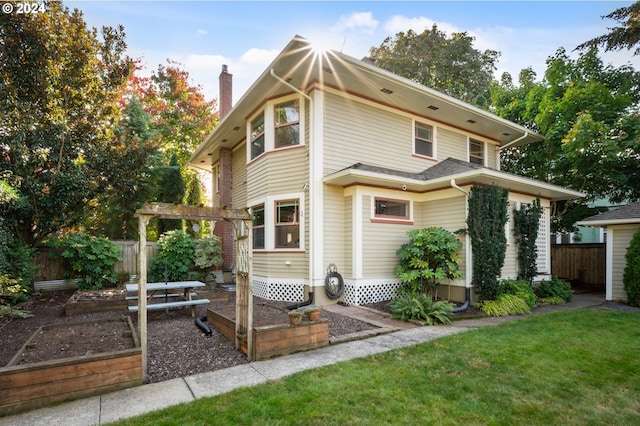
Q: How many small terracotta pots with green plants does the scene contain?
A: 2